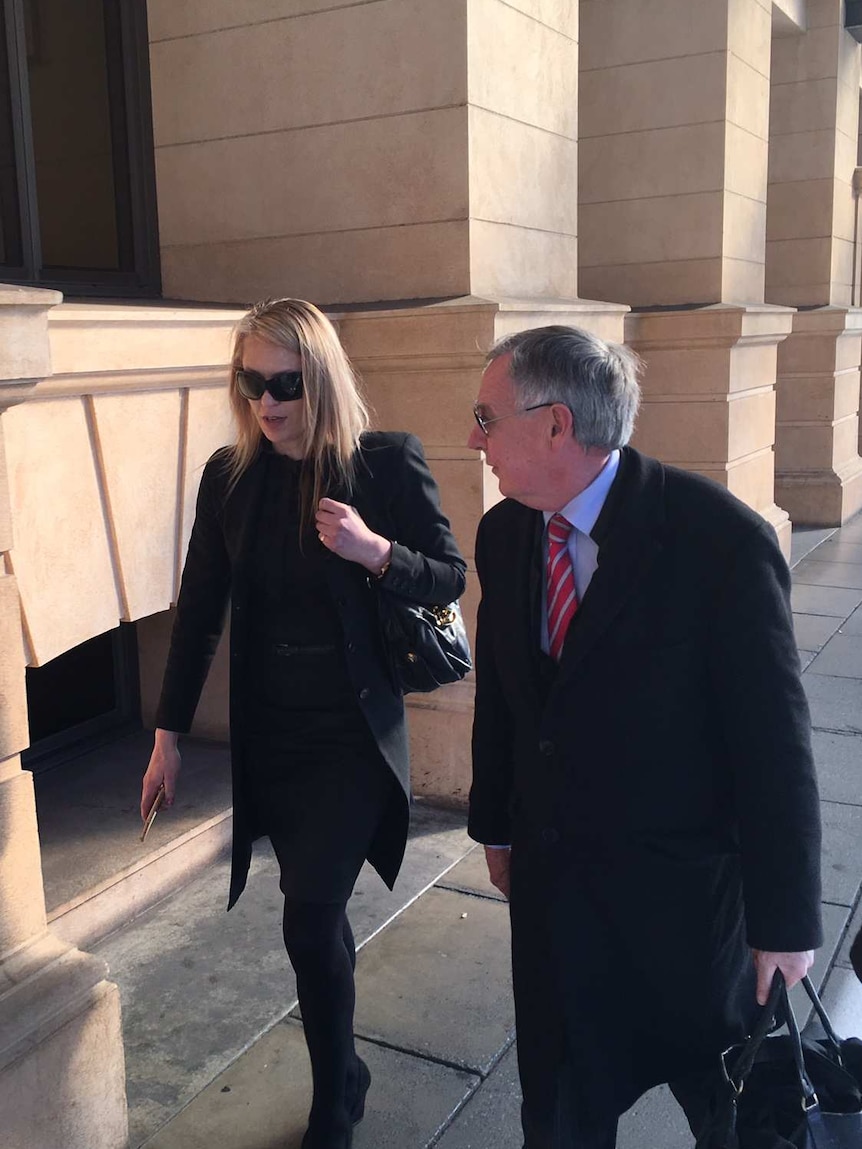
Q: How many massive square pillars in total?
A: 3